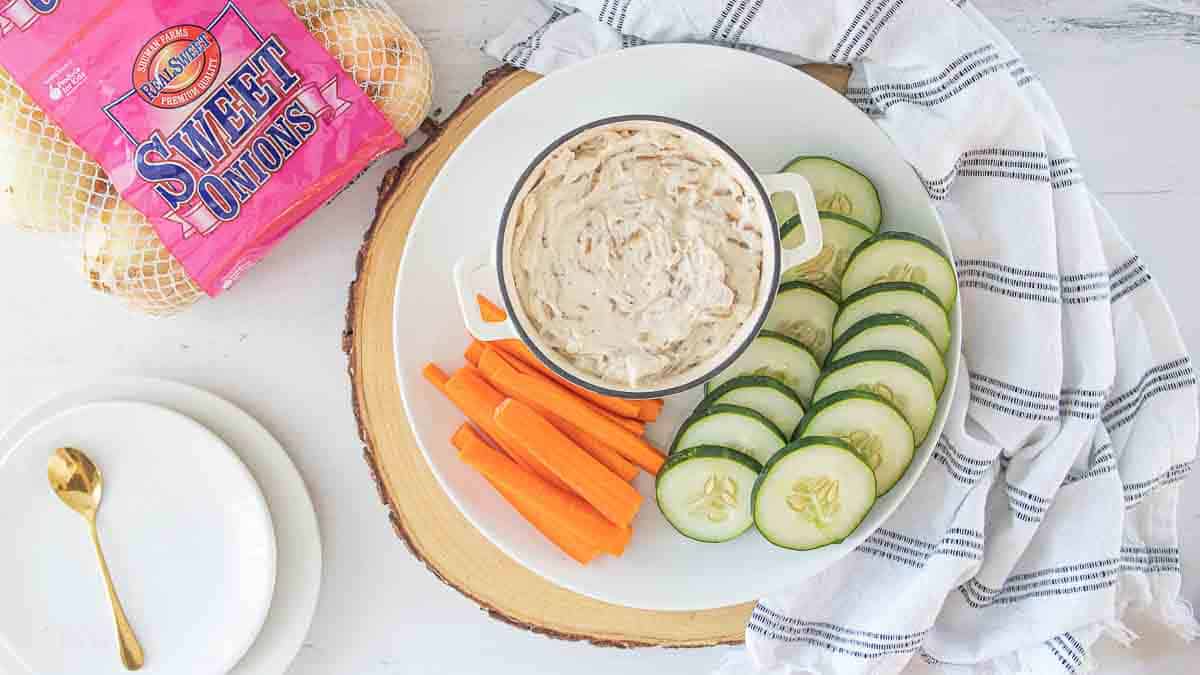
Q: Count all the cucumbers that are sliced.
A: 13